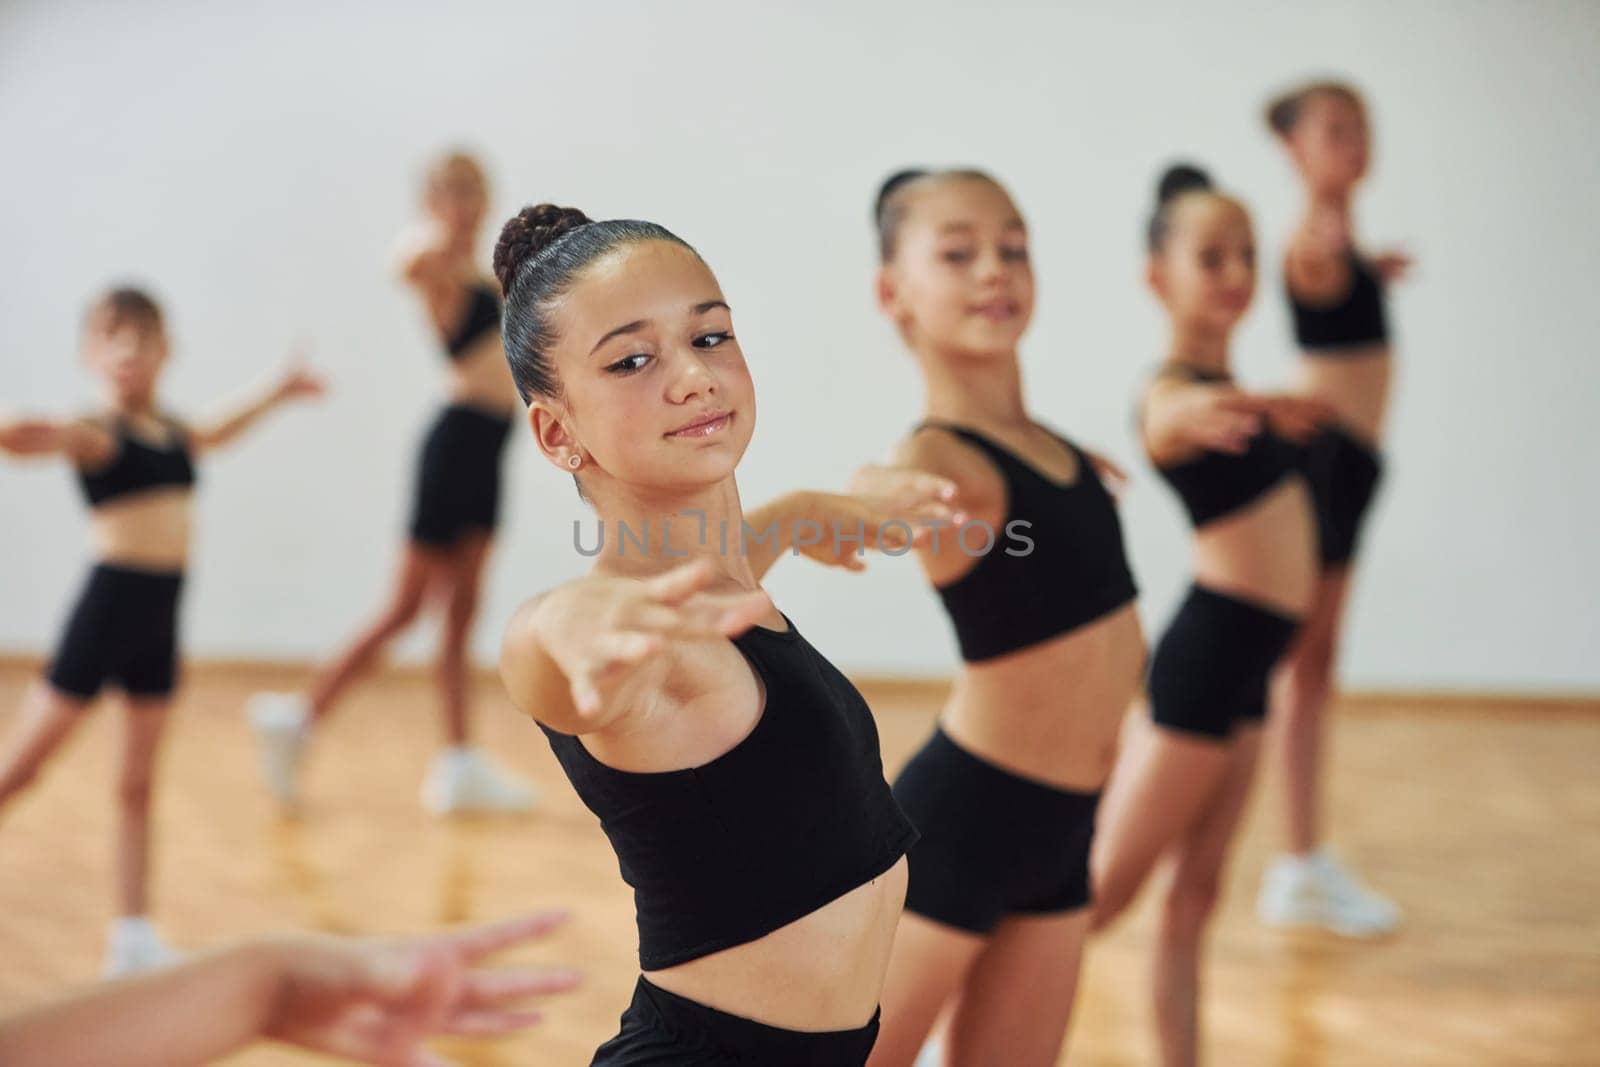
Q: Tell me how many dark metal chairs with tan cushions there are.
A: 0